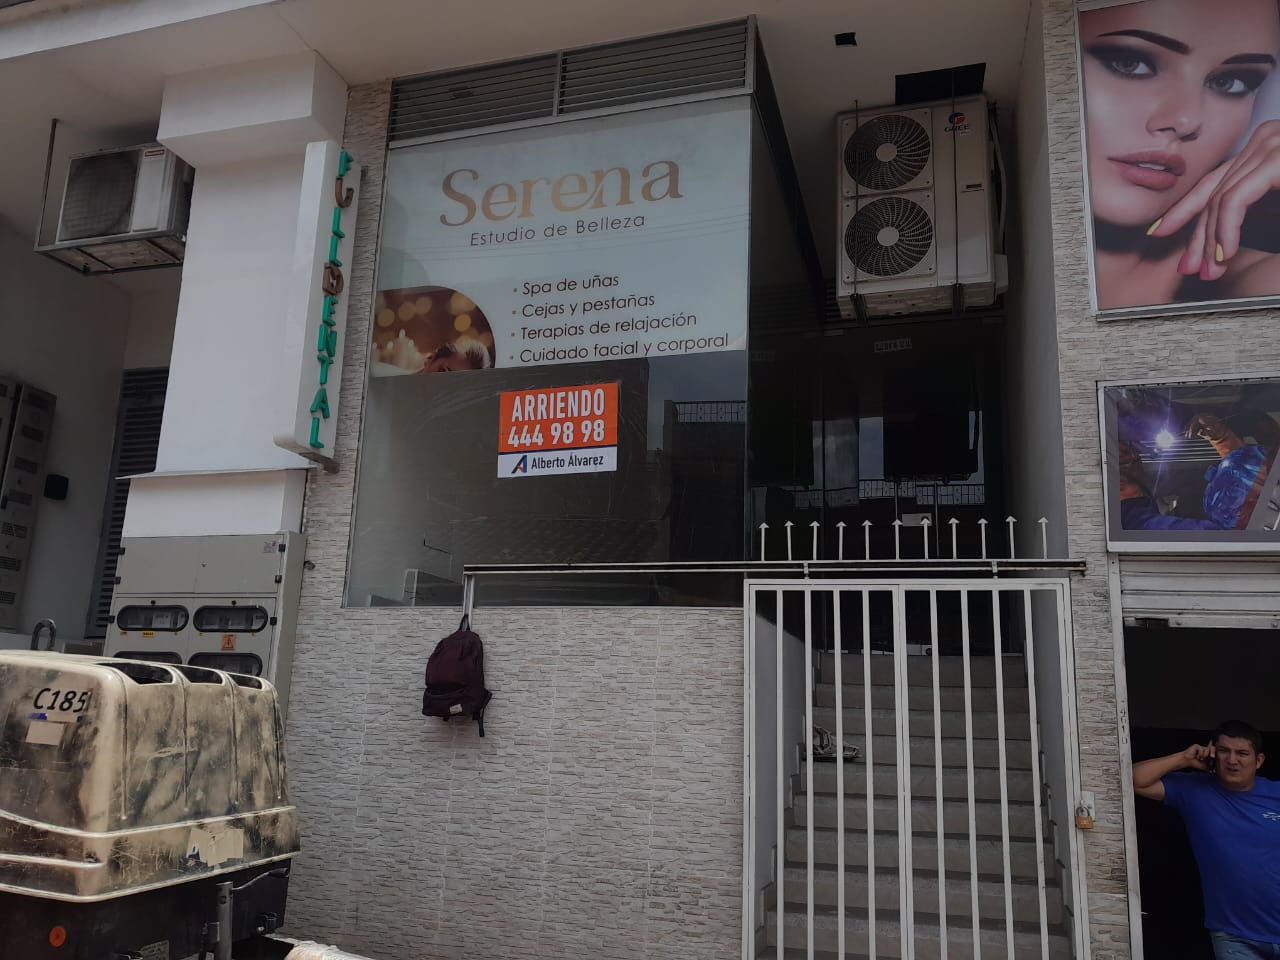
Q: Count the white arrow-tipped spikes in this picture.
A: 11